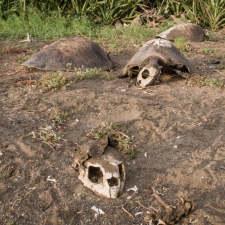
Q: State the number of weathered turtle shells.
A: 3